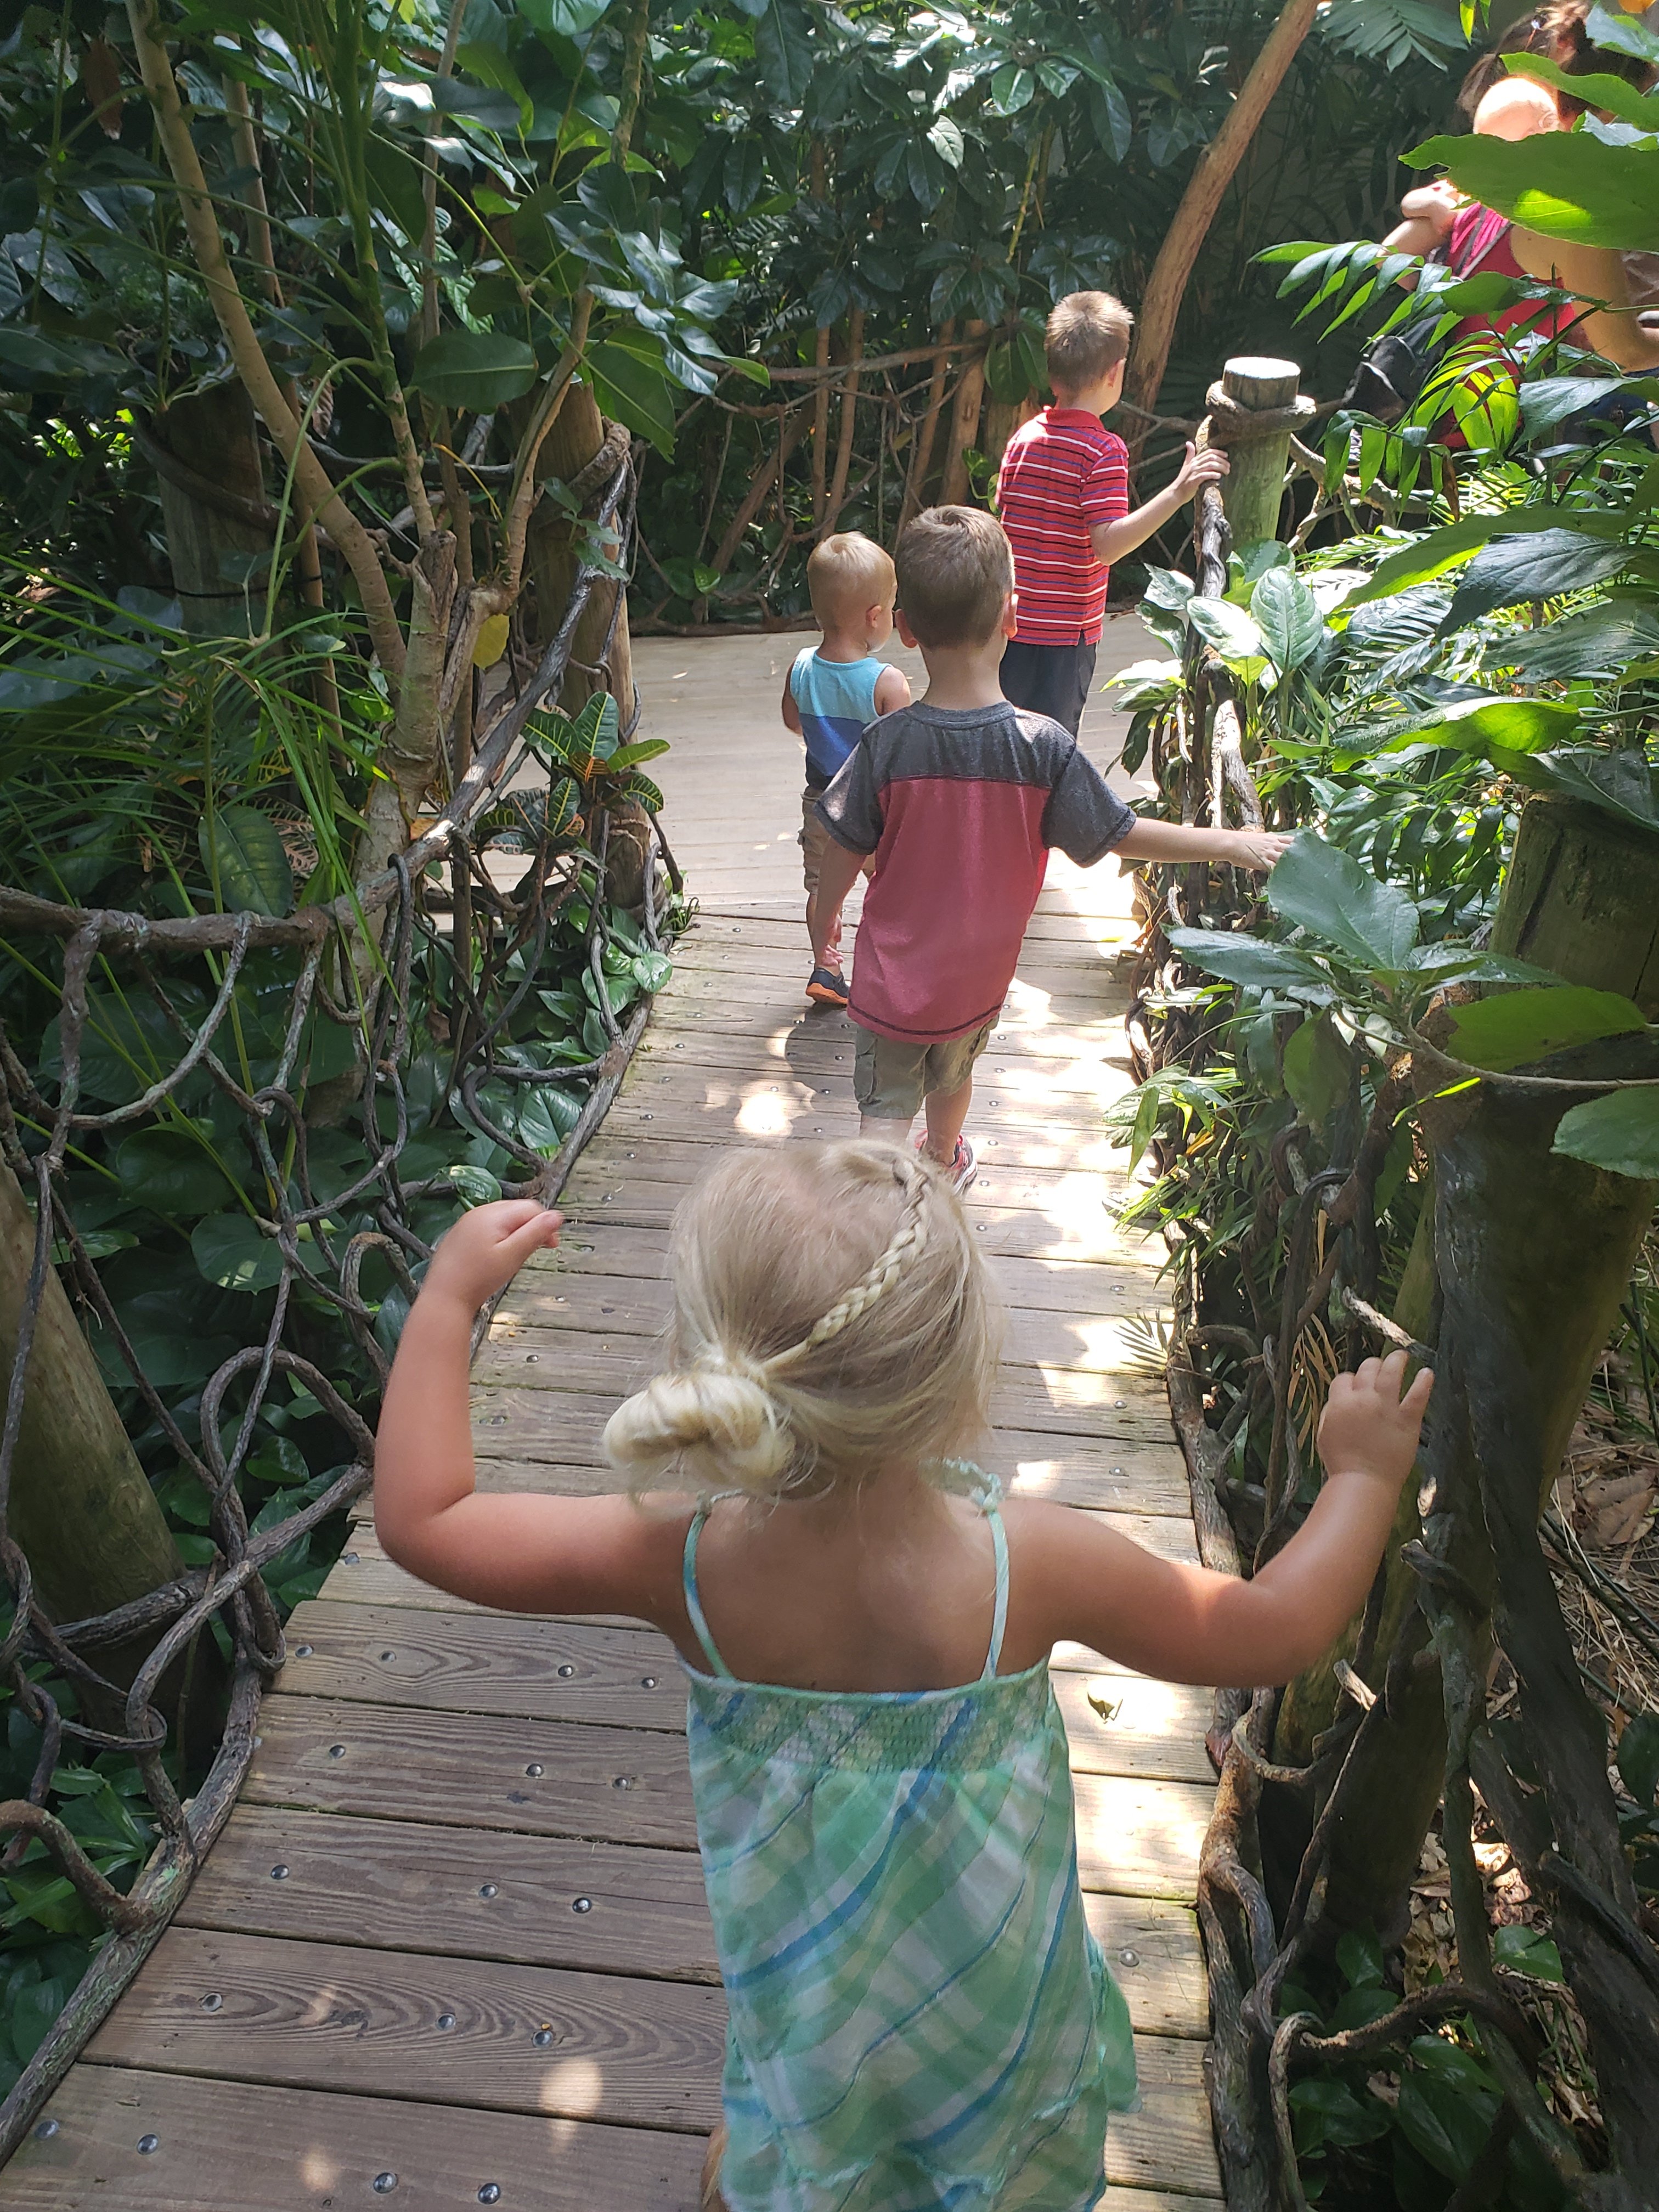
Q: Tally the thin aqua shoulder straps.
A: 2